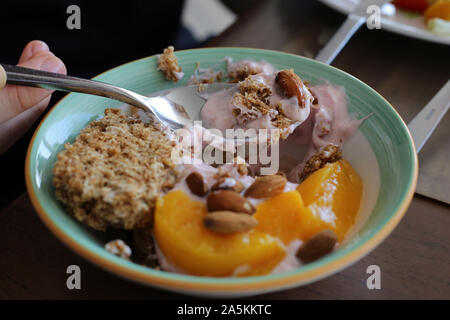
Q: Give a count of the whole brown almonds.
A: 6